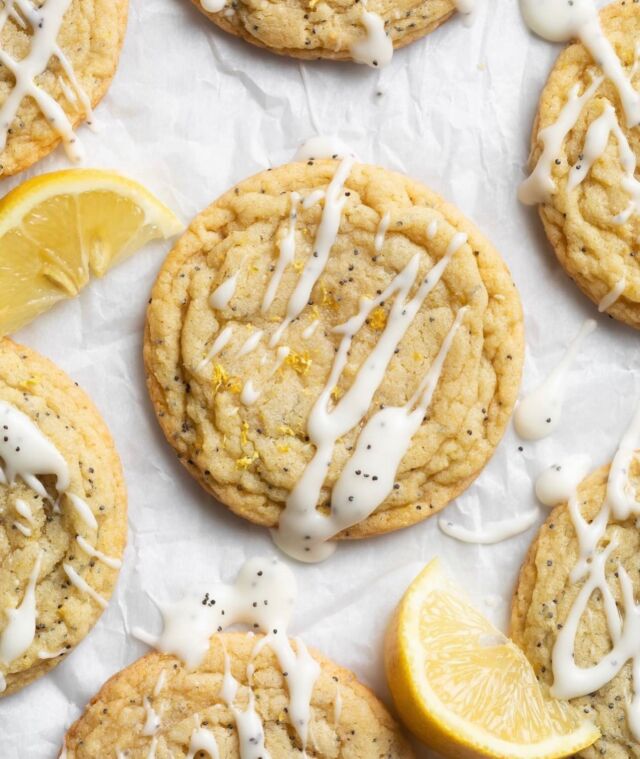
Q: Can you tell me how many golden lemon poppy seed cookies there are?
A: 7